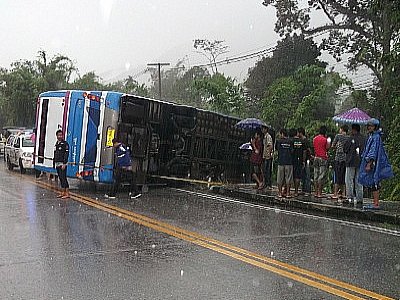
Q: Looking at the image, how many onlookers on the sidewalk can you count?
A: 9